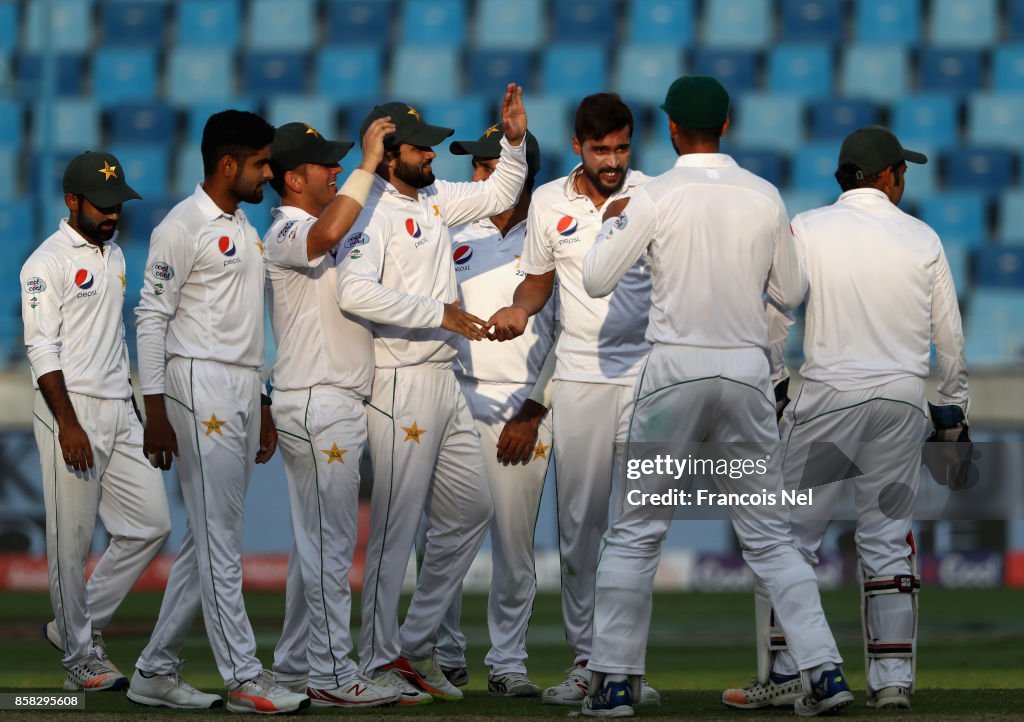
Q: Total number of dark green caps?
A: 6